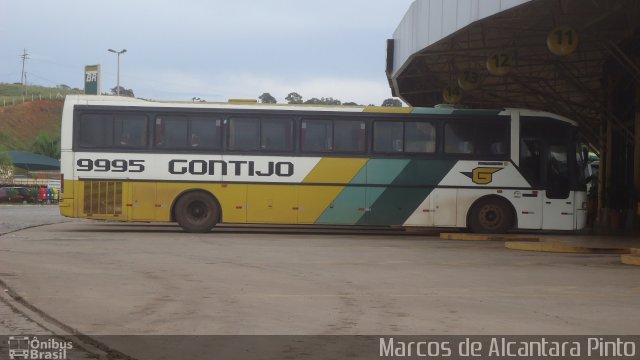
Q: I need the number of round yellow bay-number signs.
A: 4